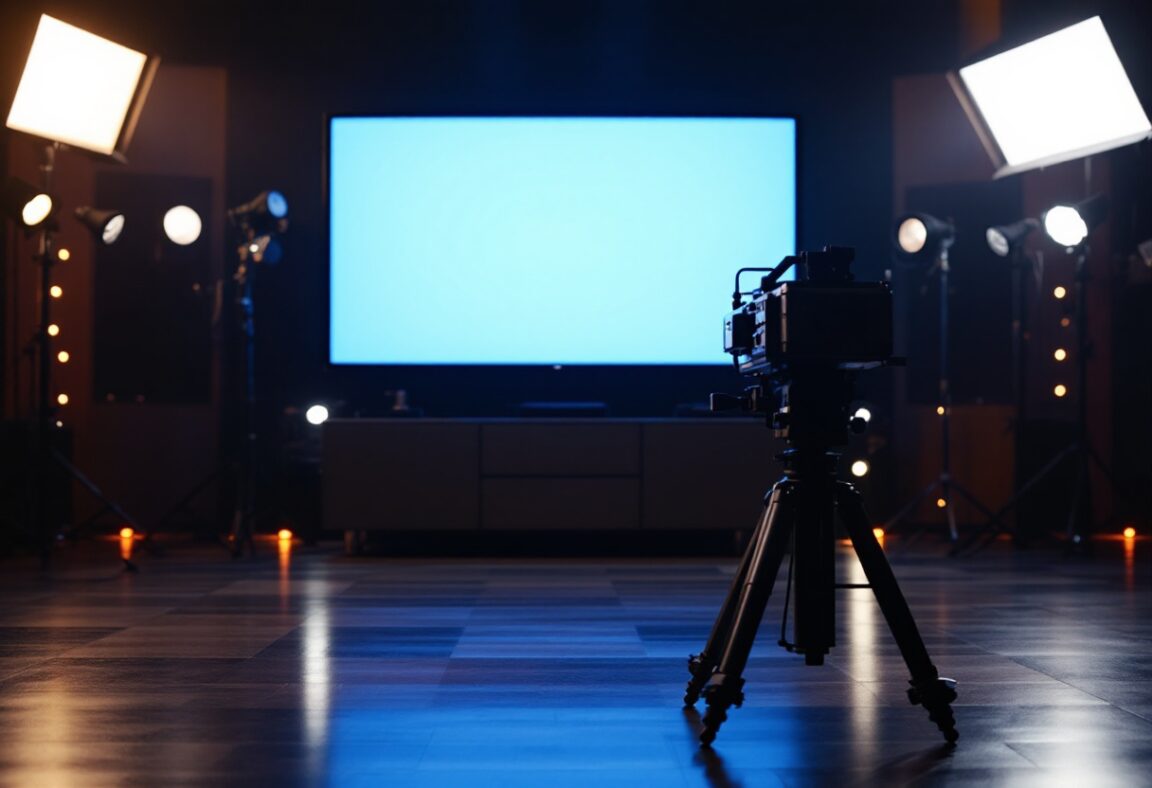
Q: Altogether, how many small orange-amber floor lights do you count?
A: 4